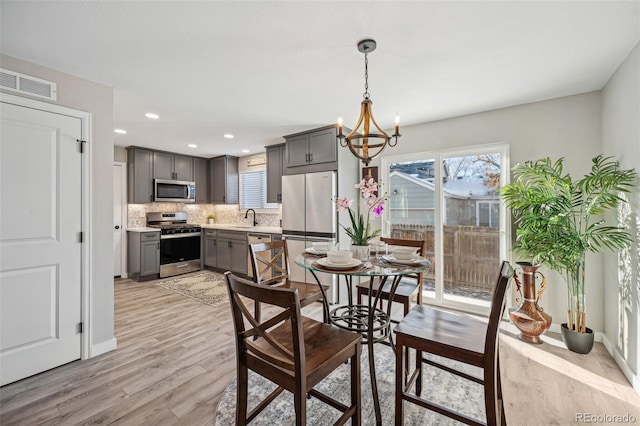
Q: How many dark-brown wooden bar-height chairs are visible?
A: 4